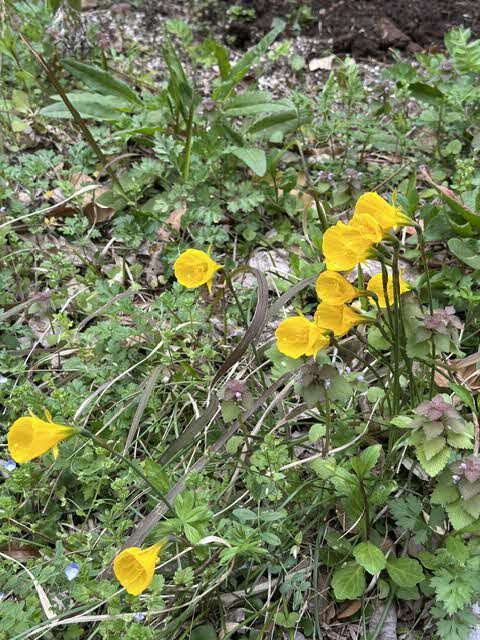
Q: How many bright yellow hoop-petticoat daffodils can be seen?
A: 10